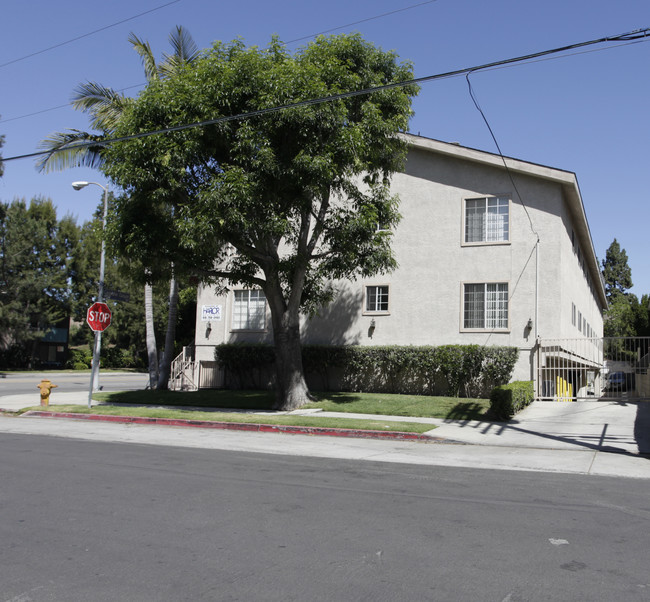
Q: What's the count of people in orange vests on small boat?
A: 0